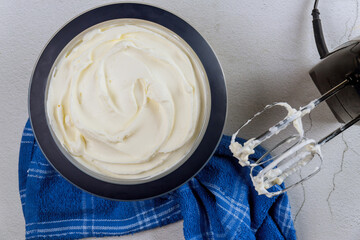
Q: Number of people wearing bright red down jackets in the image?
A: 0